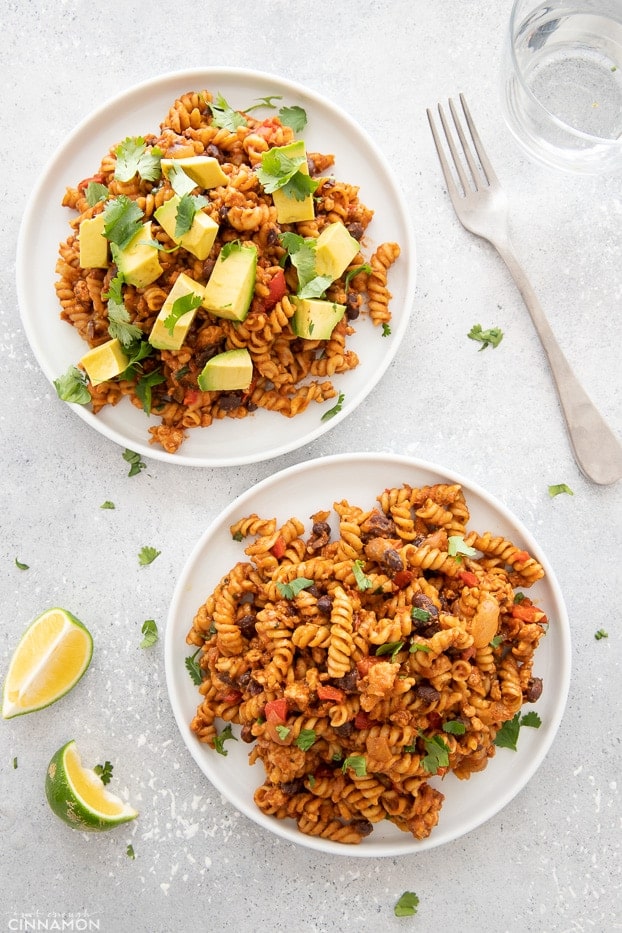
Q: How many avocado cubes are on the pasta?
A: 11